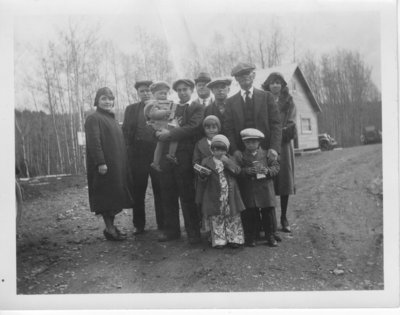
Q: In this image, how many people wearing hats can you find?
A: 11